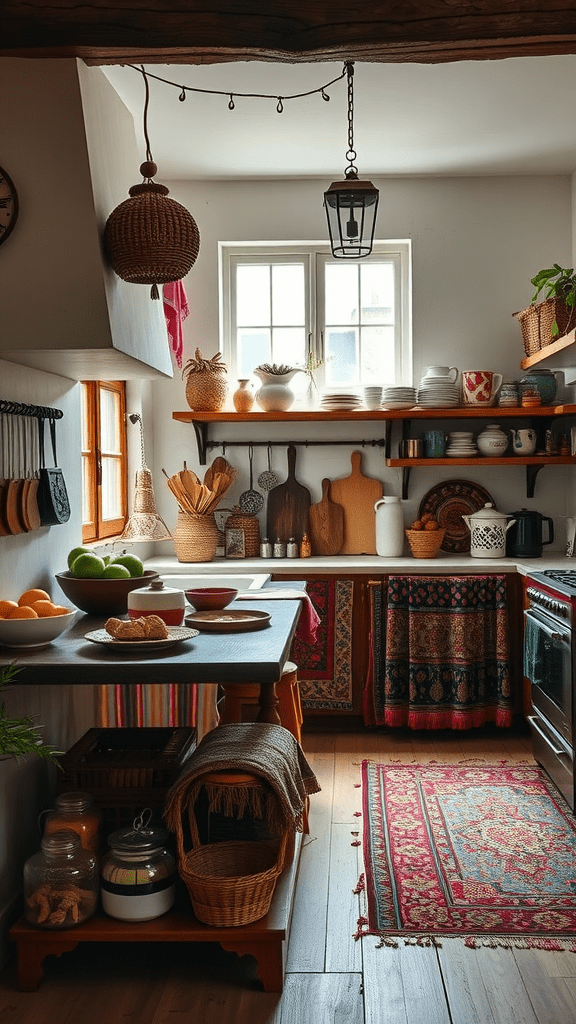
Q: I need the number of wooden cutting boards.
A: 3